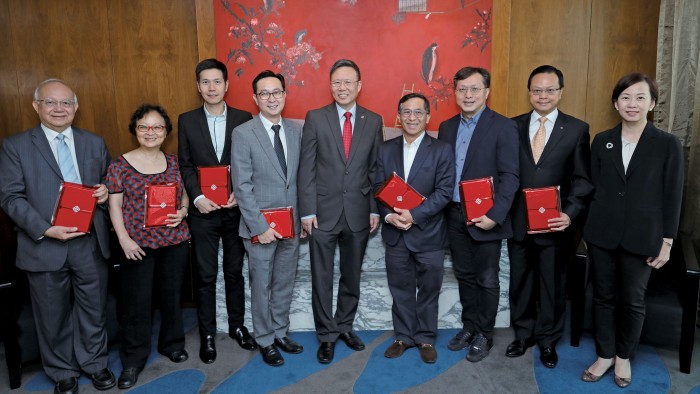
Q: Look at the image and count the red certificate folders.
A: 7